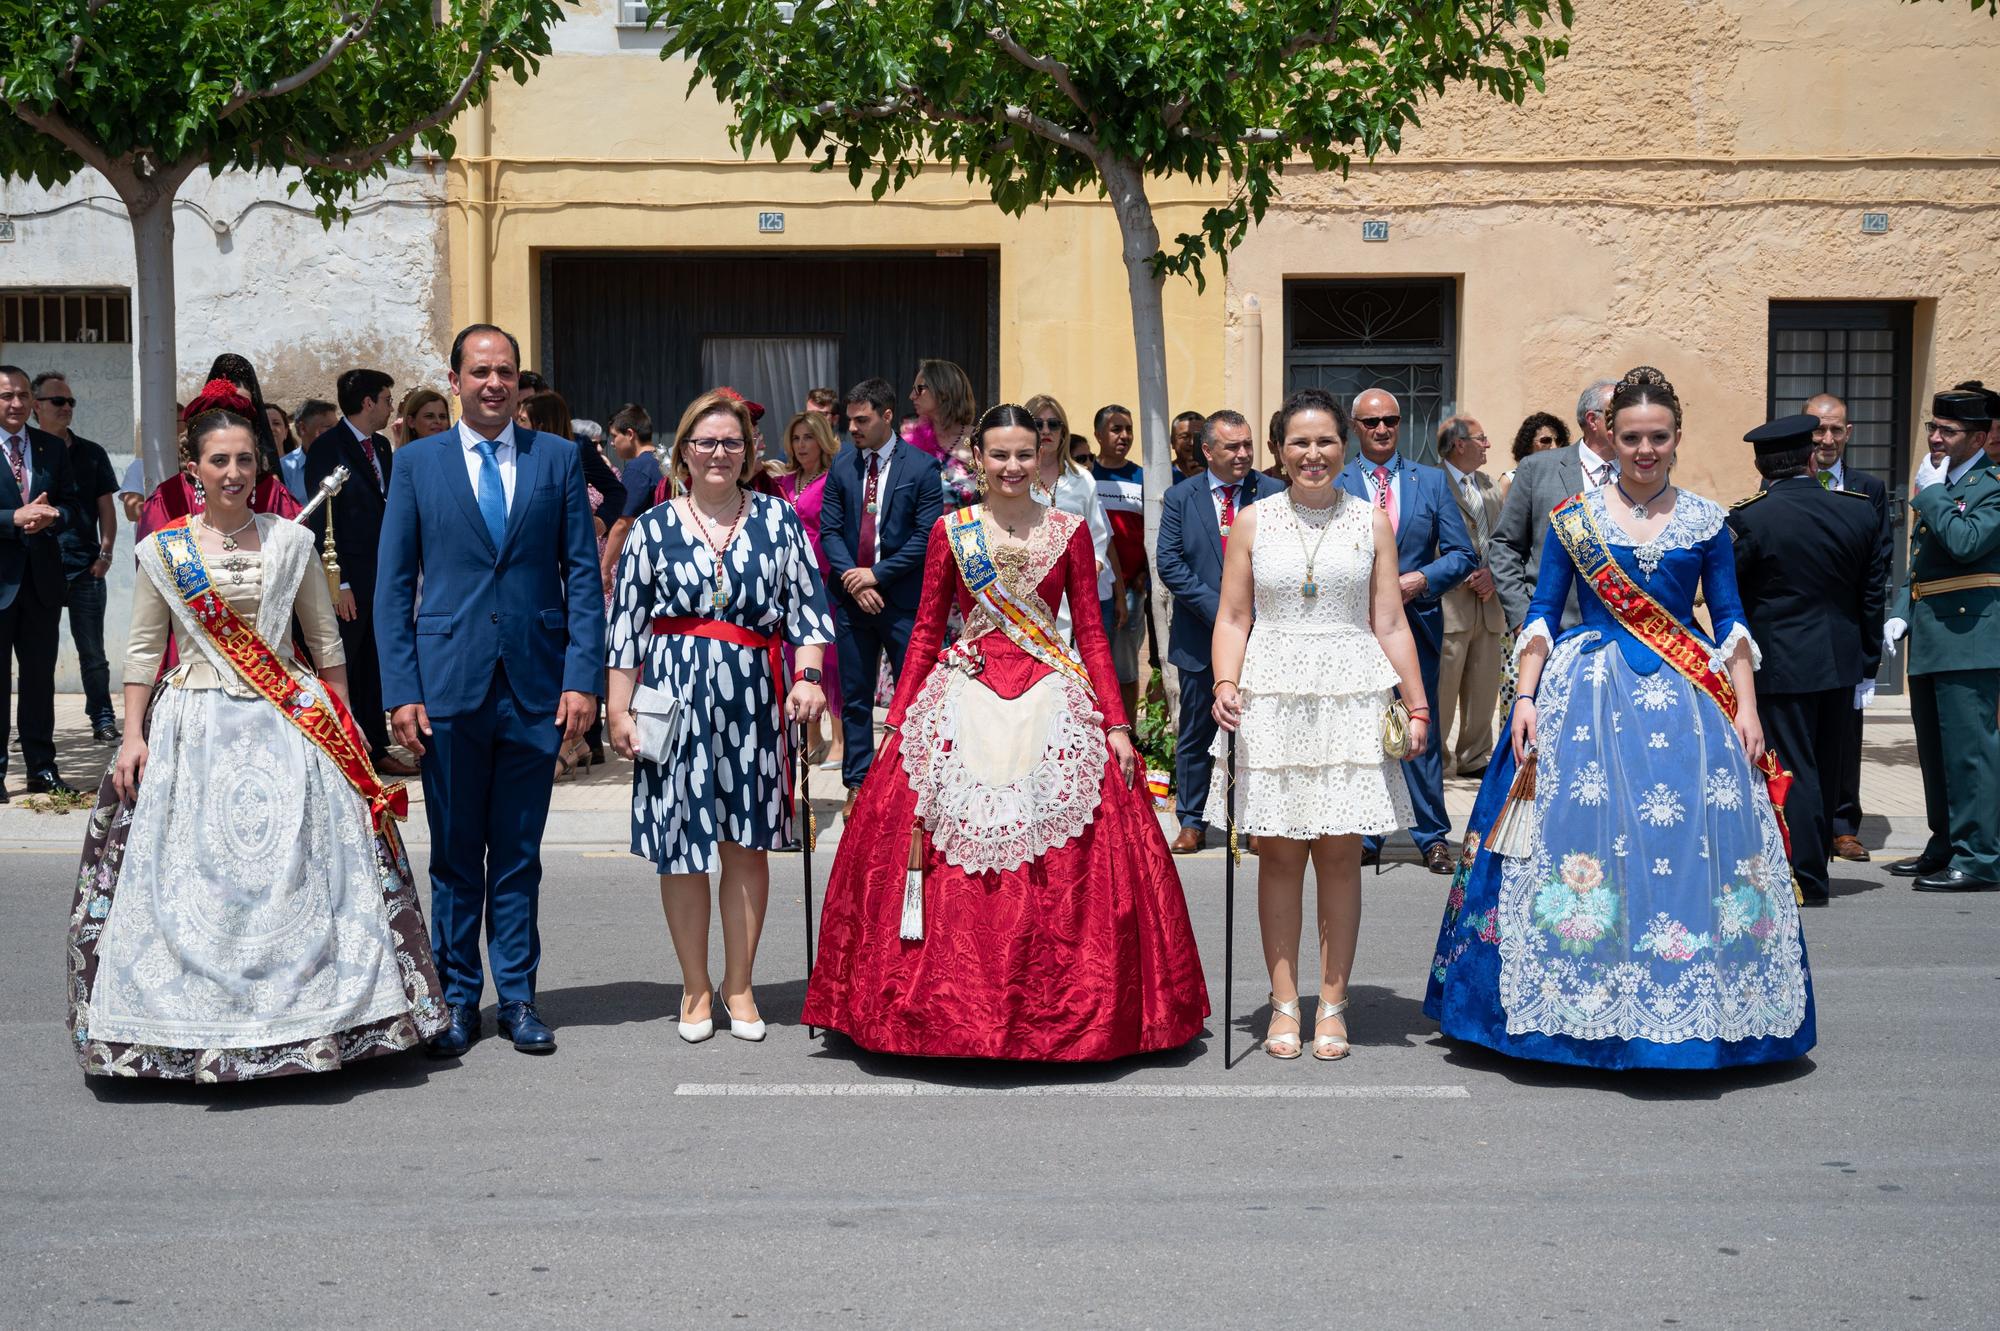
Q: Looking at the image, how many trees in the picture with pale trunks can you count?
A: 2